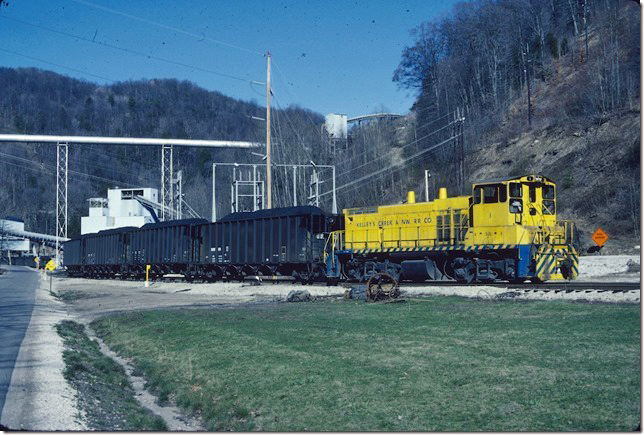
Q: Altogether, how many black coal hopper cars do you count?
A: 4